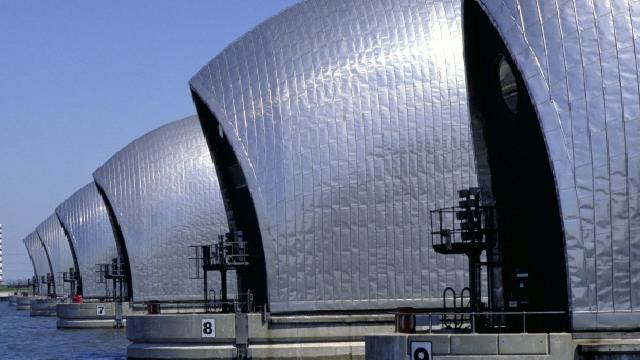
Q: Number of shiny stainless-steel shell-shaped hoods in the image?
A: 6